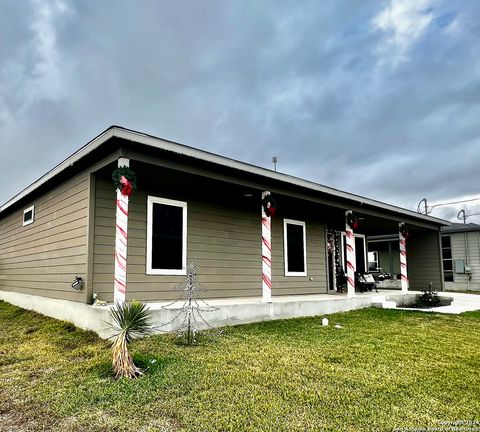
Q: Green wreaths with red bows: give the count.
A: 4